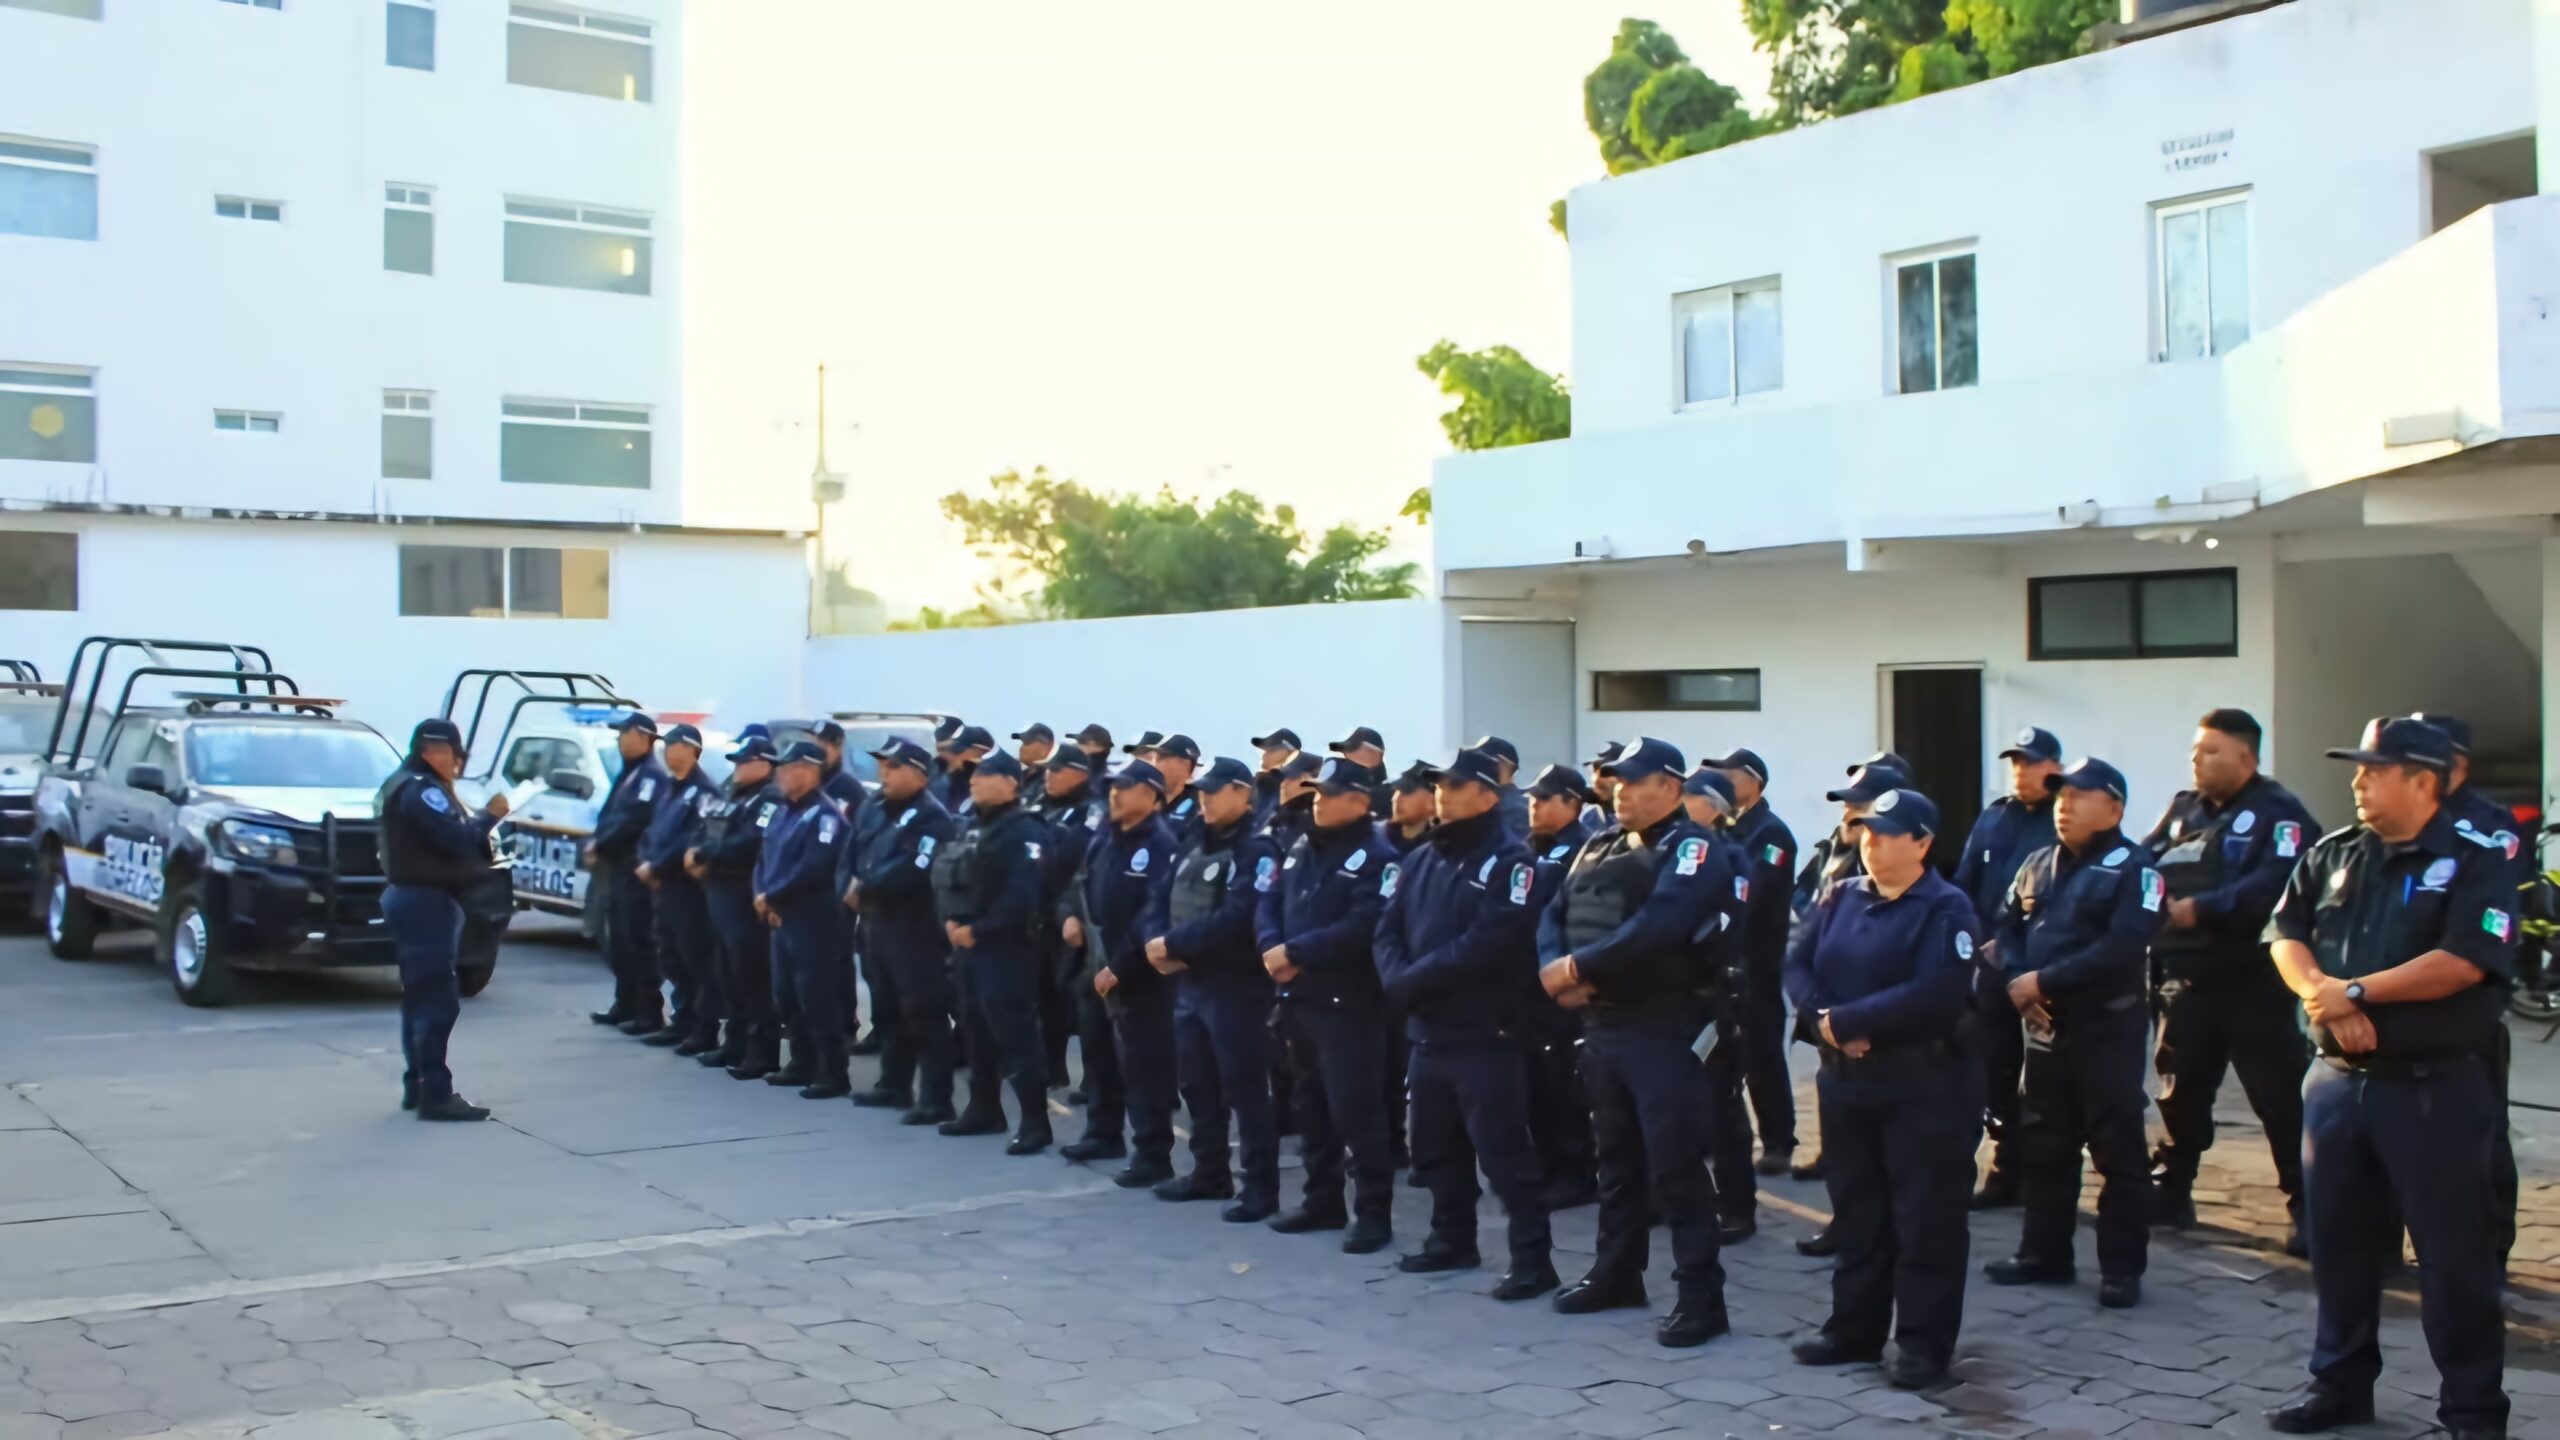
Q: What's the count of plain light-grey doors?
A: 1